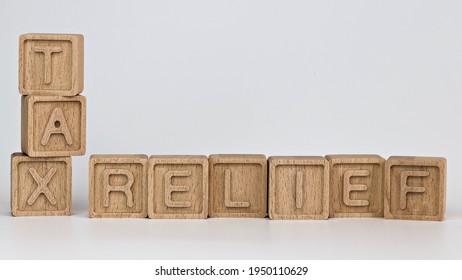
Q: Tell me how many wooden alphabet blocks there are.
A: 9